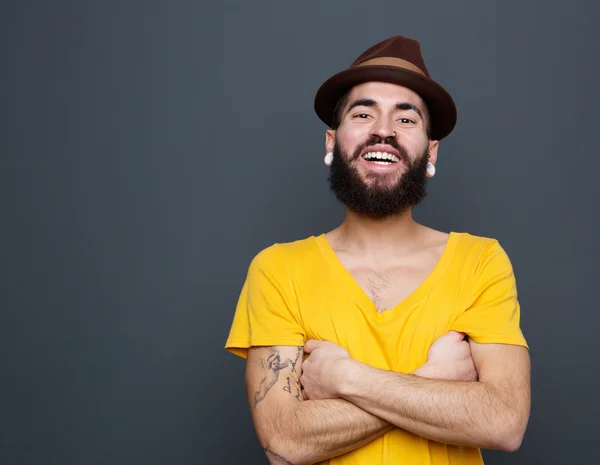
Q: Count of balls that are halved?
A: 0